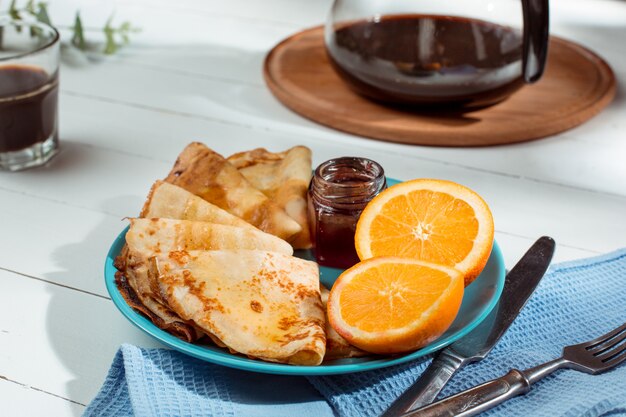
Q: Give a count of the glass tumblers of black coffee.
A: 1